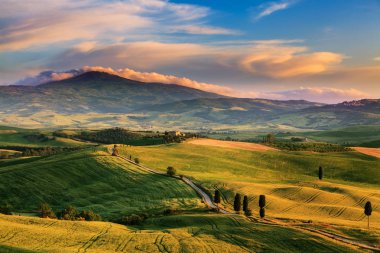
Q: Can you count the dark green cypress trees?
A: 6